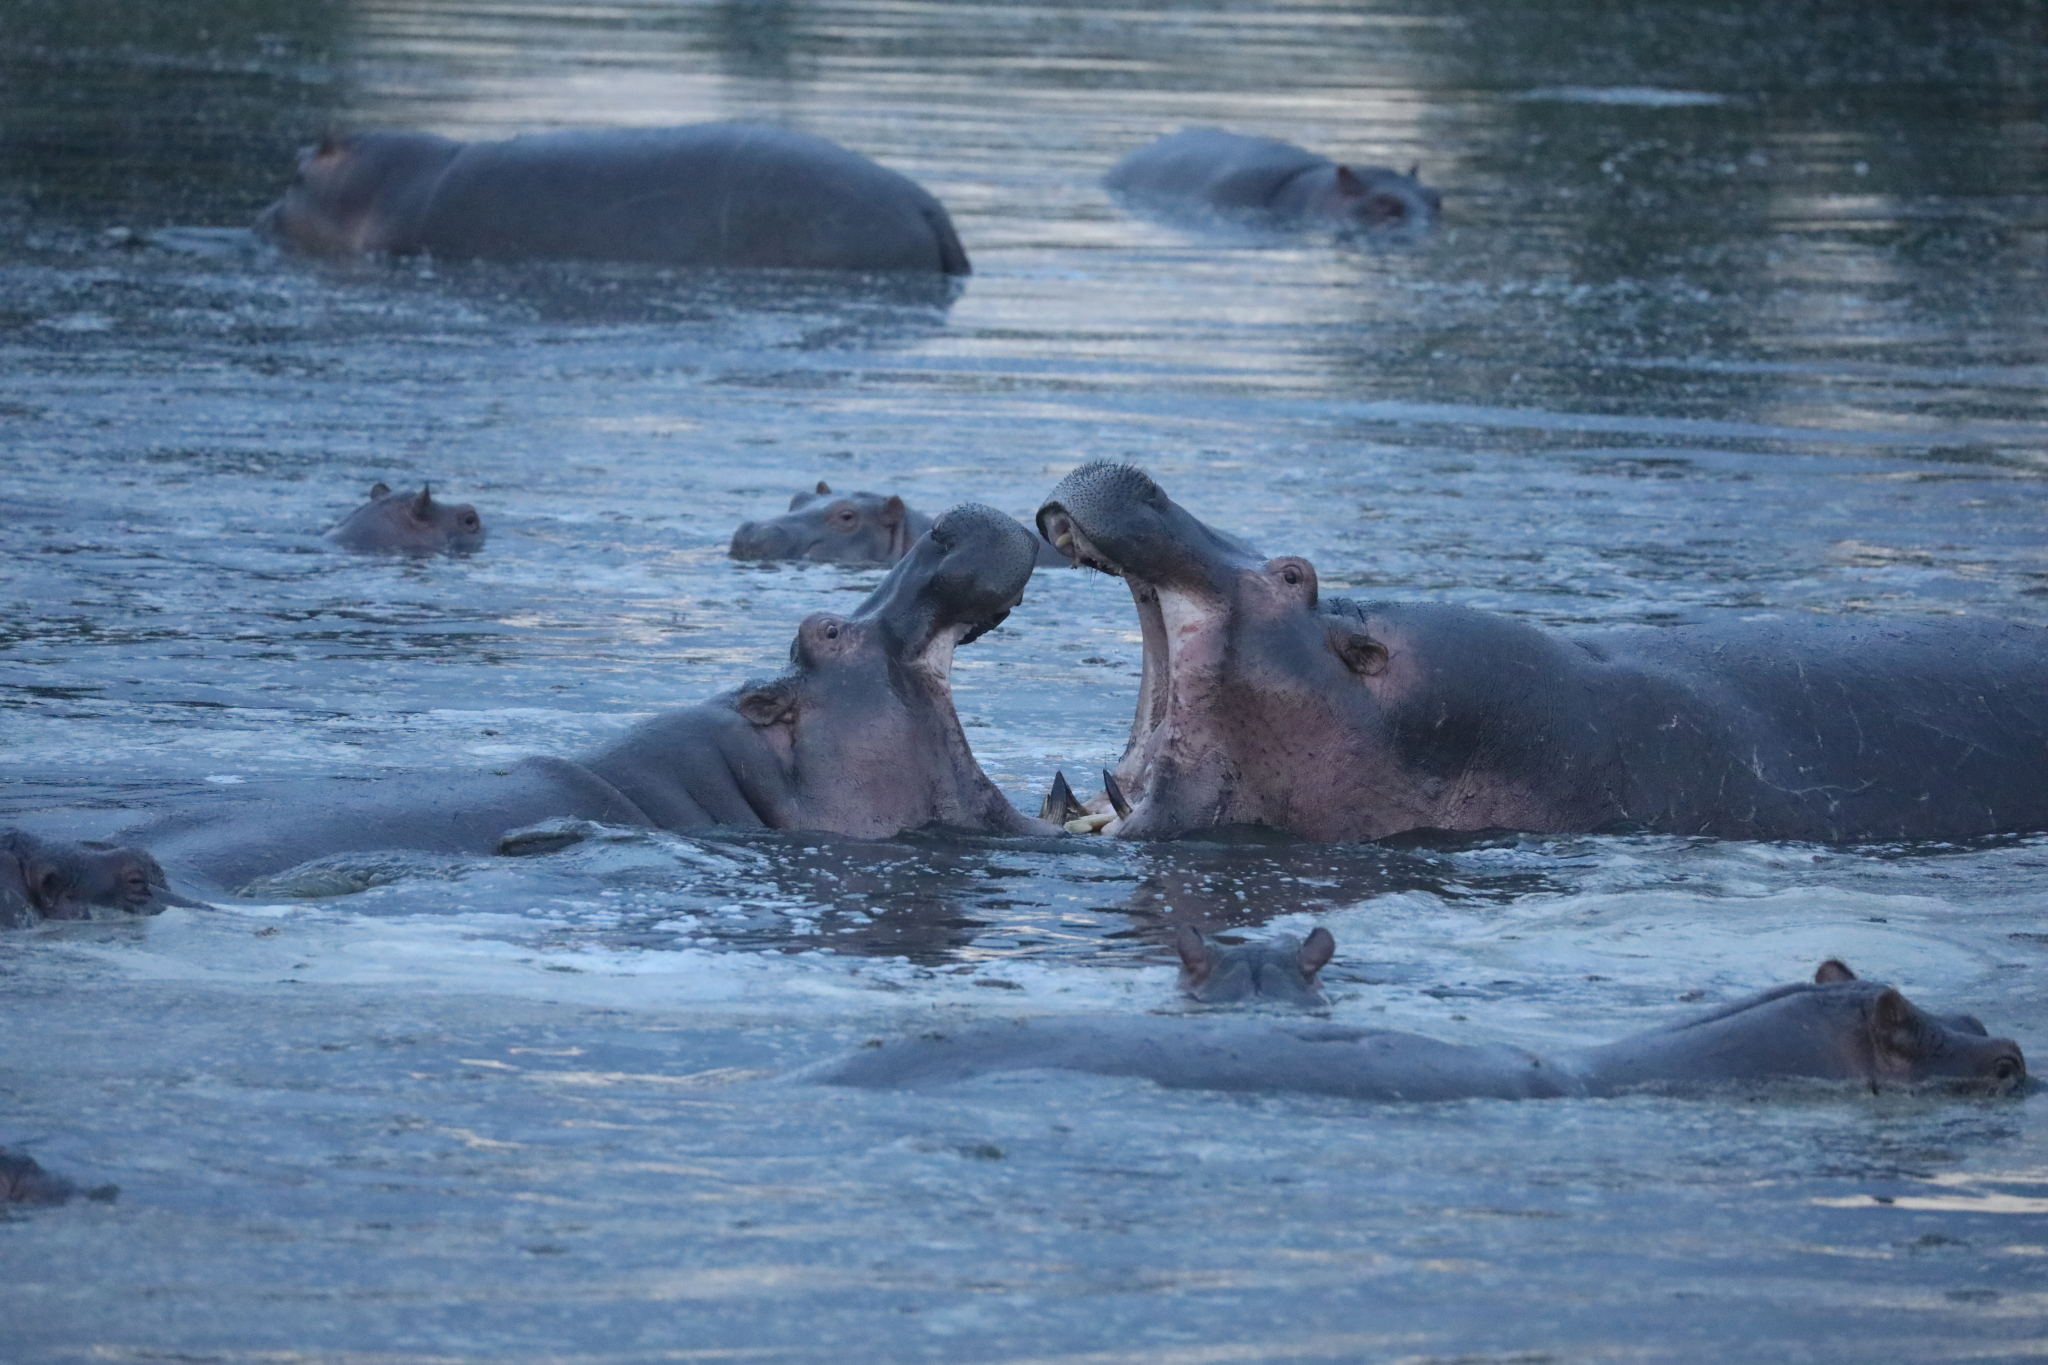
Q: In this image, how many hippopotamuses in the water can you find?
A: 10